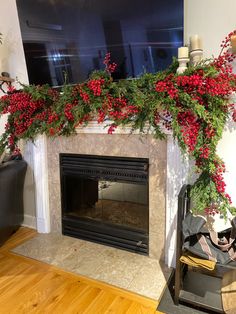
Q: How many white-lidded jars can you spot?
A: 0